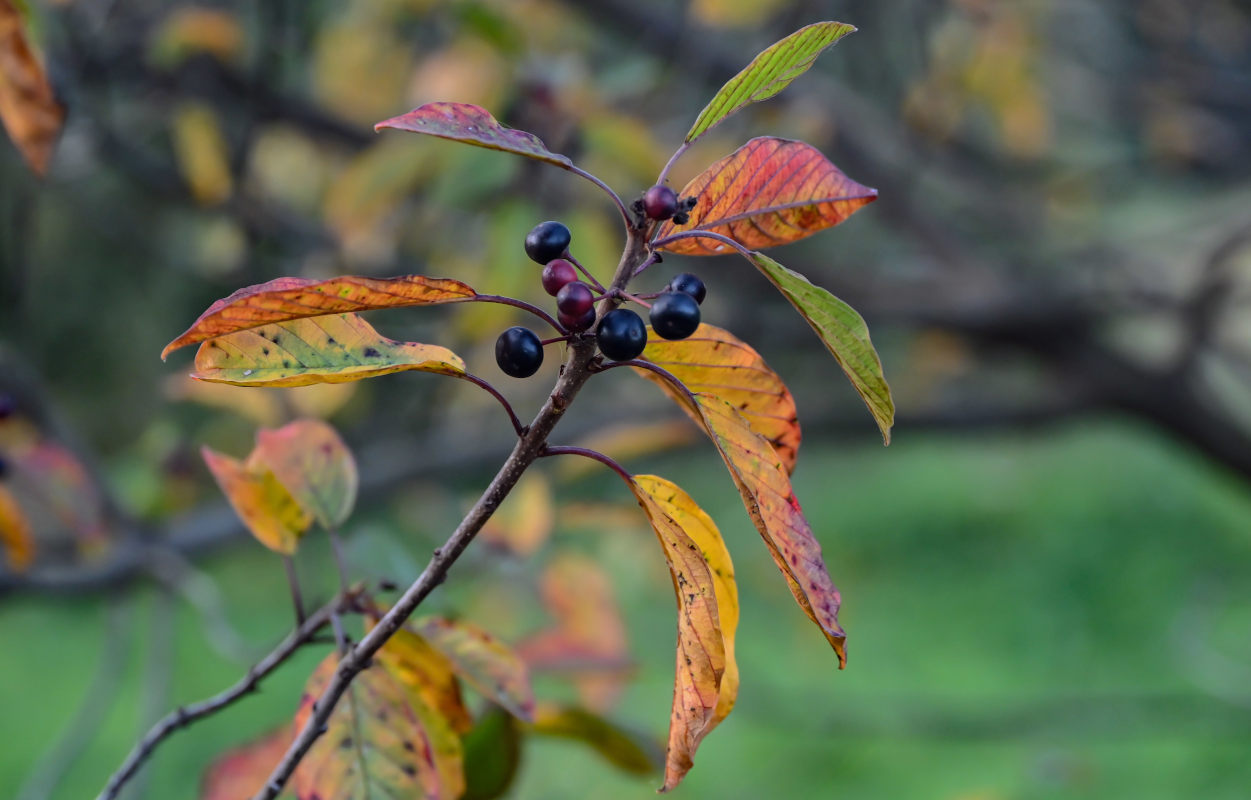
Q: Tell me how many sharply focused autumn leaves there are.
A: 9